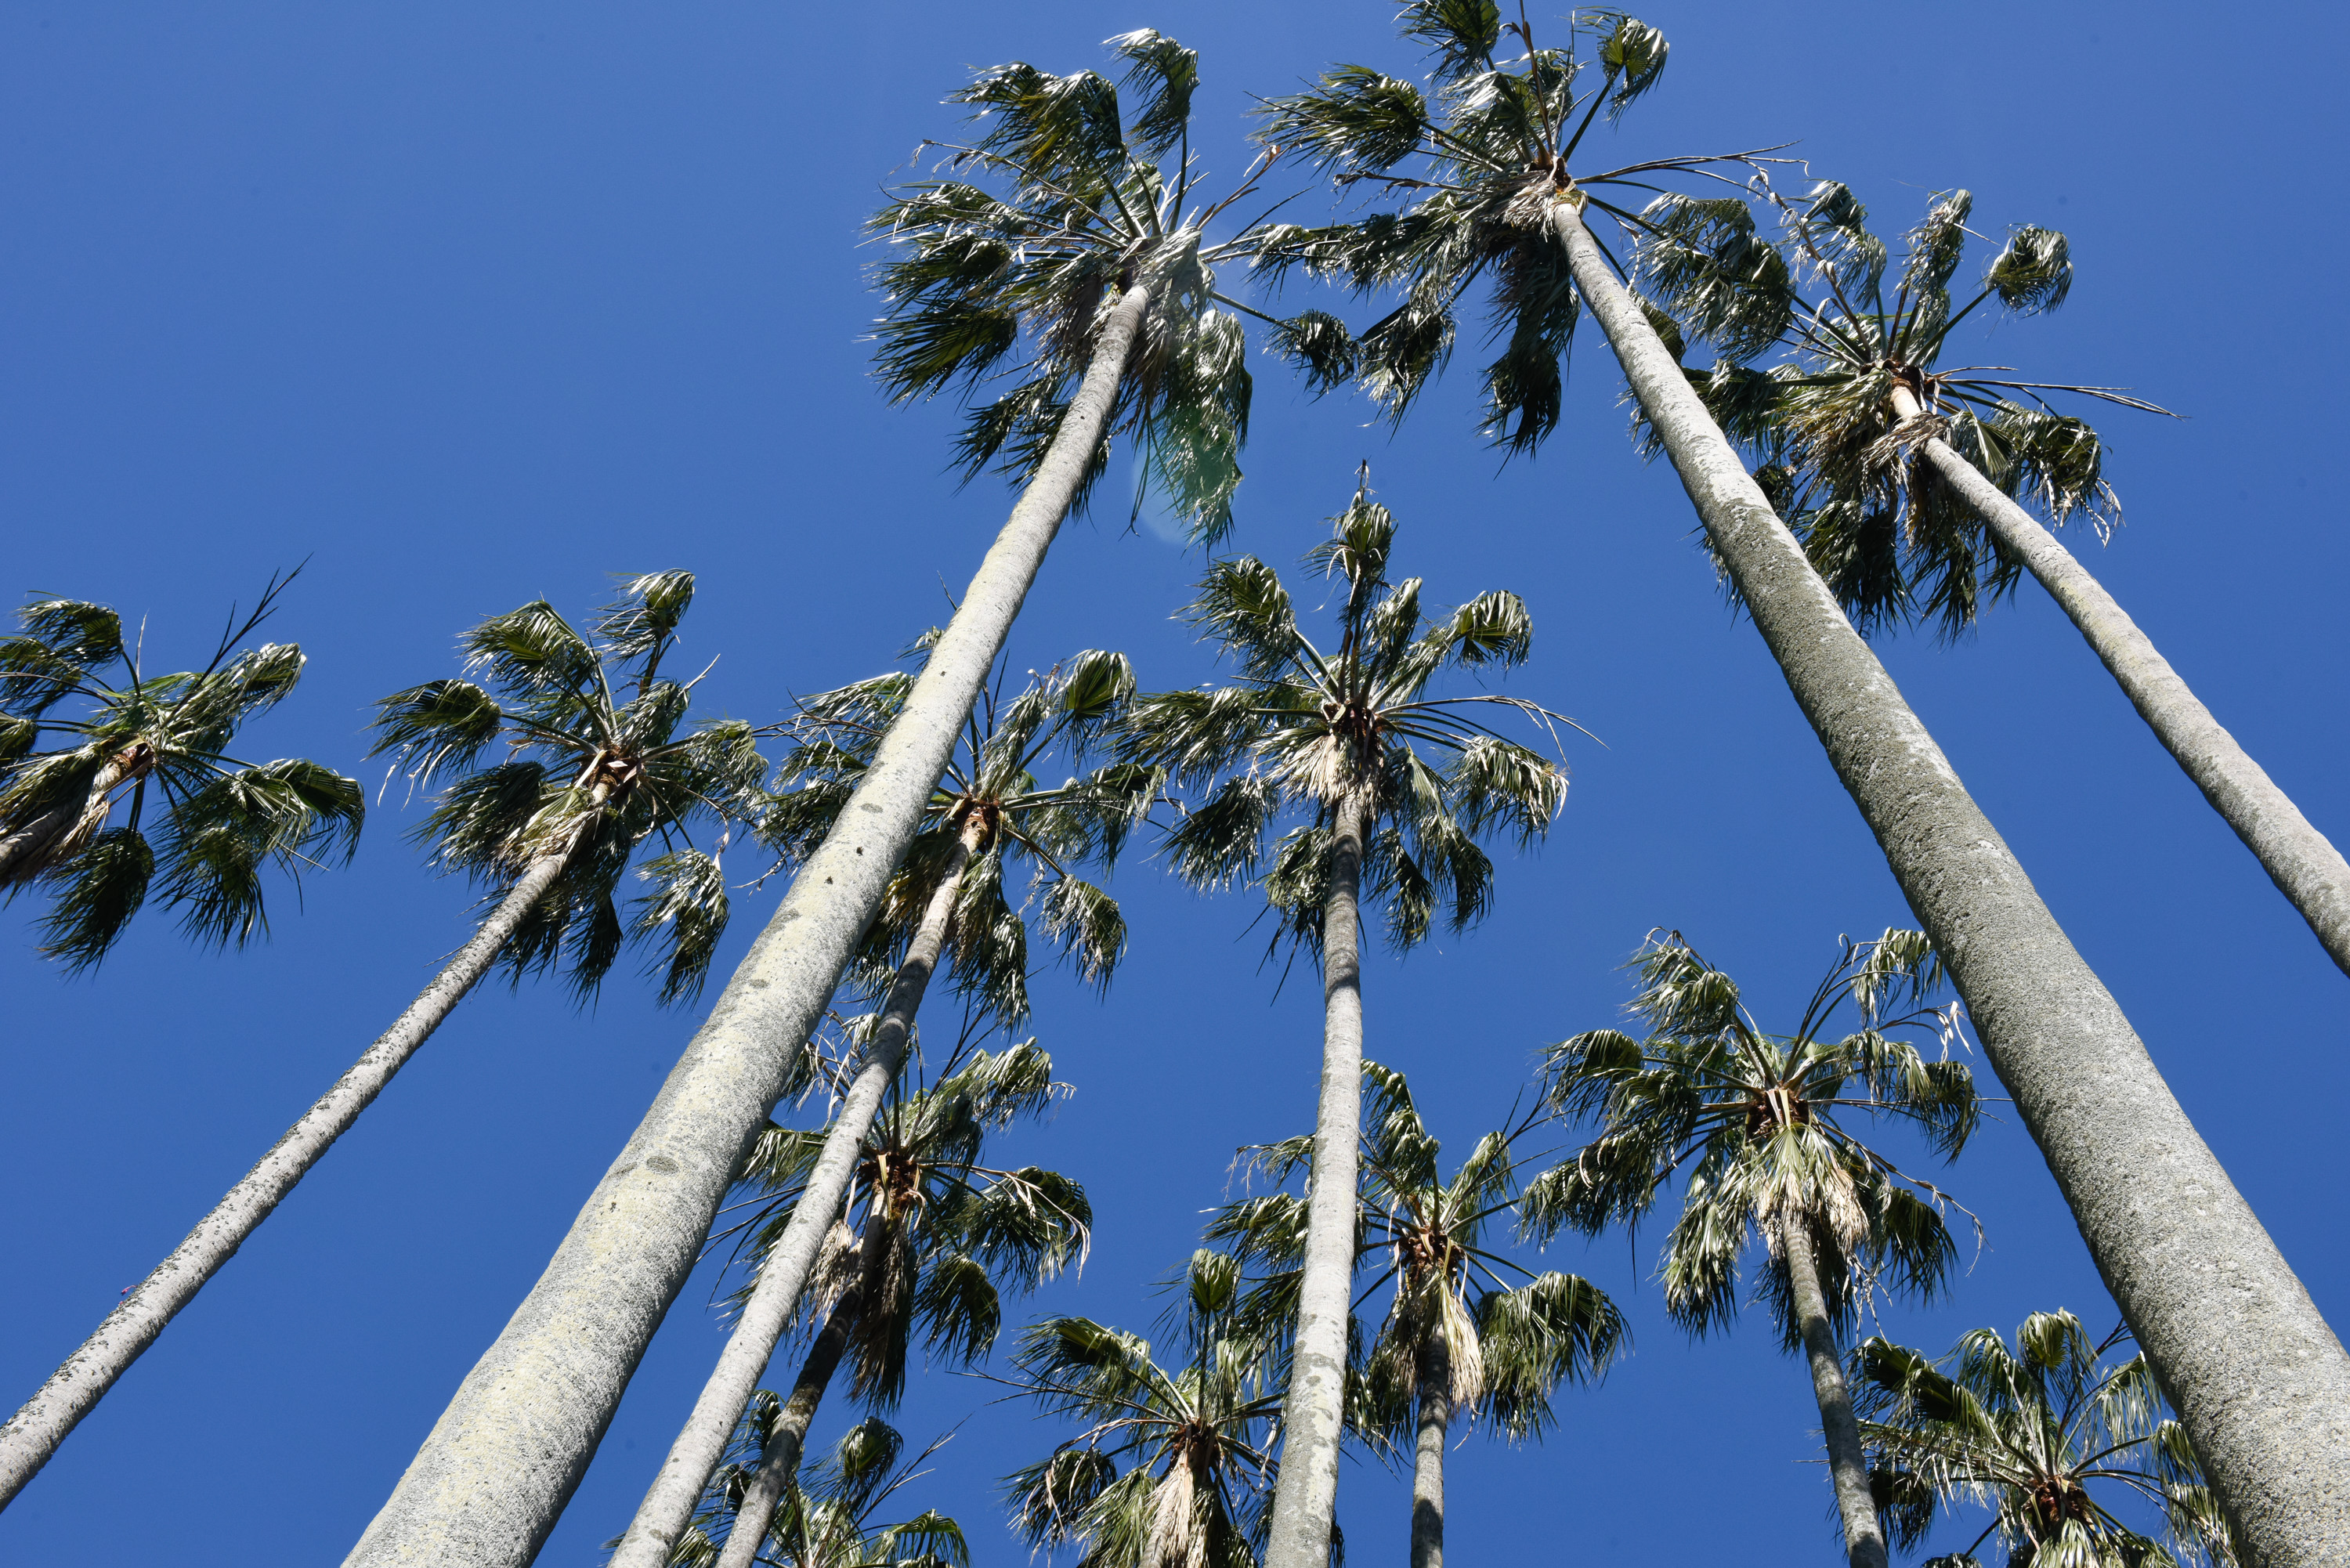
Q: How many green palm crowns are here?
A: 13